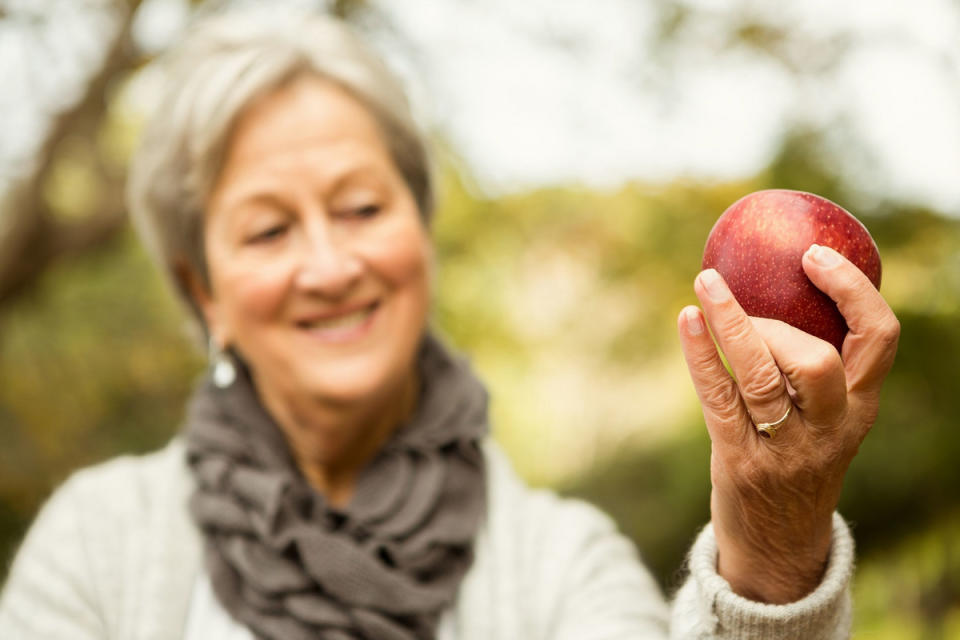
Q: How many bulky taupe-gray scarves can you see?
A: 1